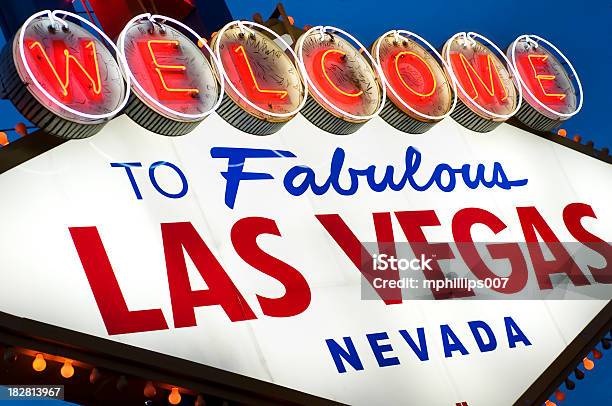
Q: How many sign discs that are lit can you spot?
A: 7